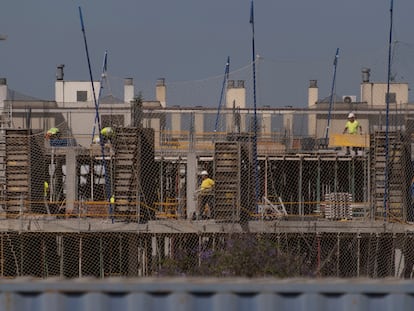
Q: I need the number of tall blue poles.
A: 6